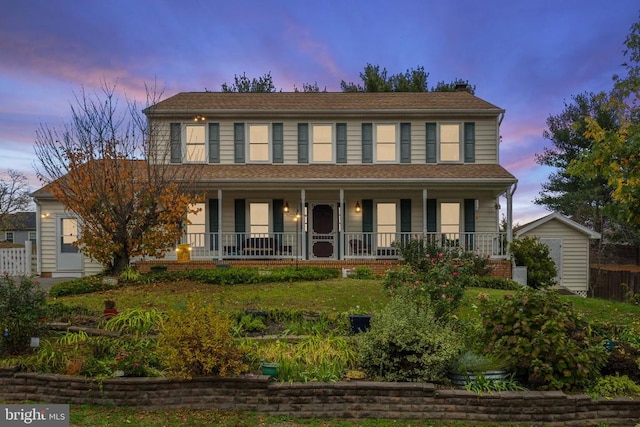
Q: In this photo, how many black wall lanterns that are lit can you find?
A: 2